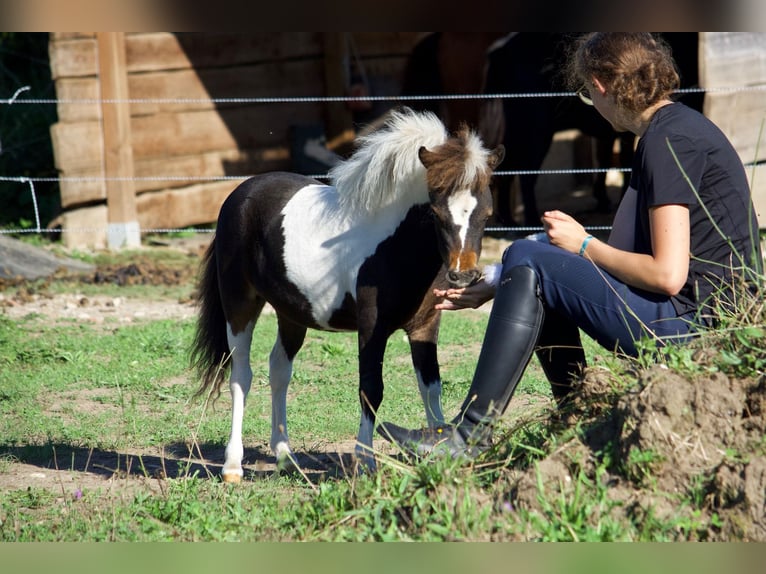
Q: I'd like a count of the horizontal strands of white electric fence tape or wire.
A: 3